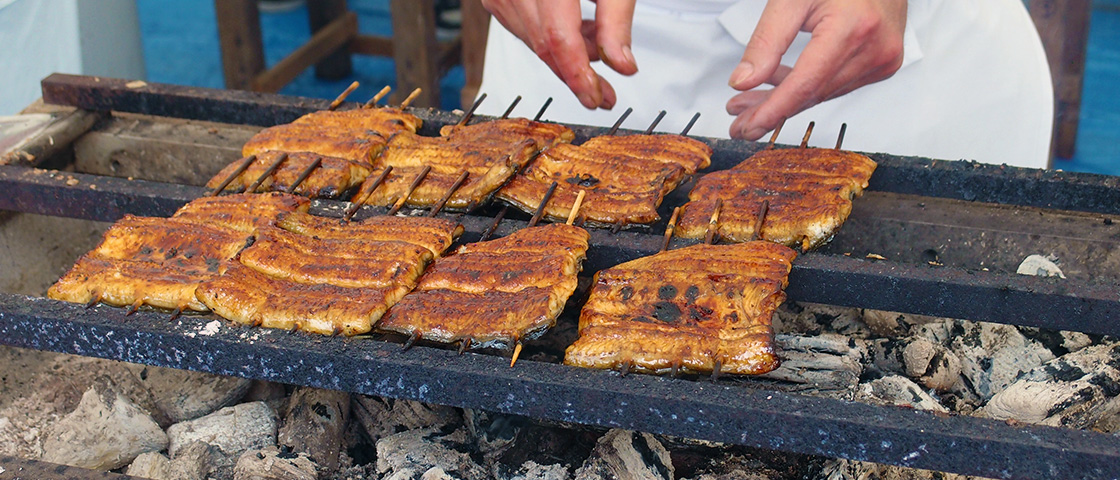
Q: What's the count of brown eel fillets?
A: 8